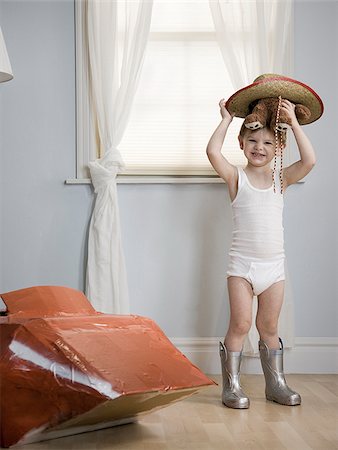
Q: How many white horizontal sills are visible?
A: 1